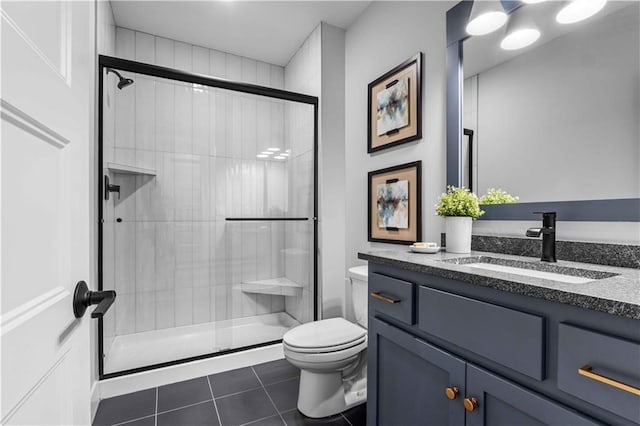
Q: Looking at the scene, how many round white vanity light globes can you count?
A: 3